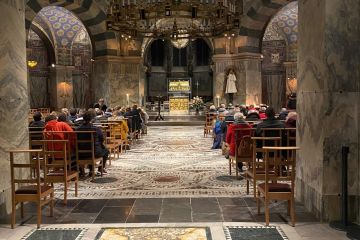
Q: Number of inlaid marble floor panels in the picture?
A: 3